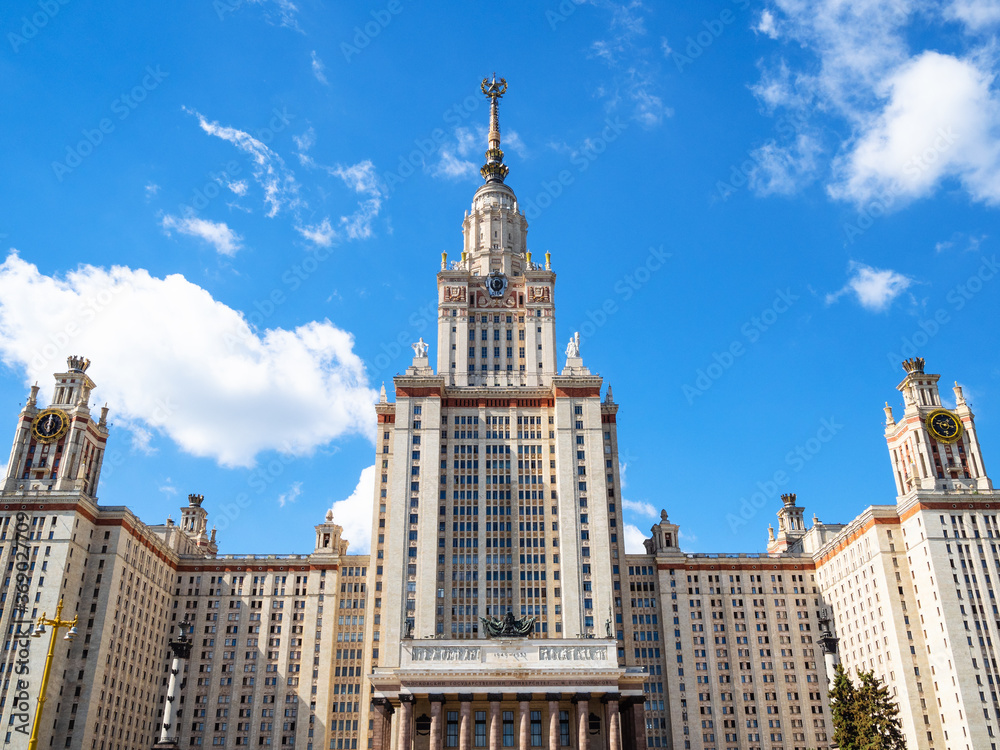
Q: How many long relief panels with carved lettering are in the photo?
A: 2